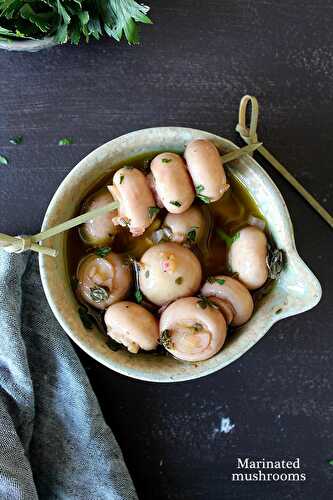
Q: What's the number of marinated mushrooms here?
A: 11